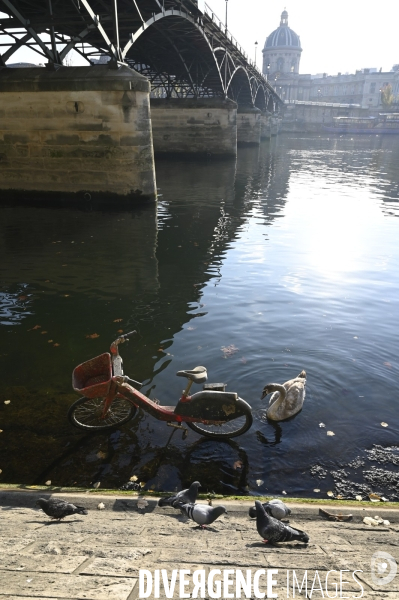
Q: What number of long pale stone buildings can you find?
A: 1